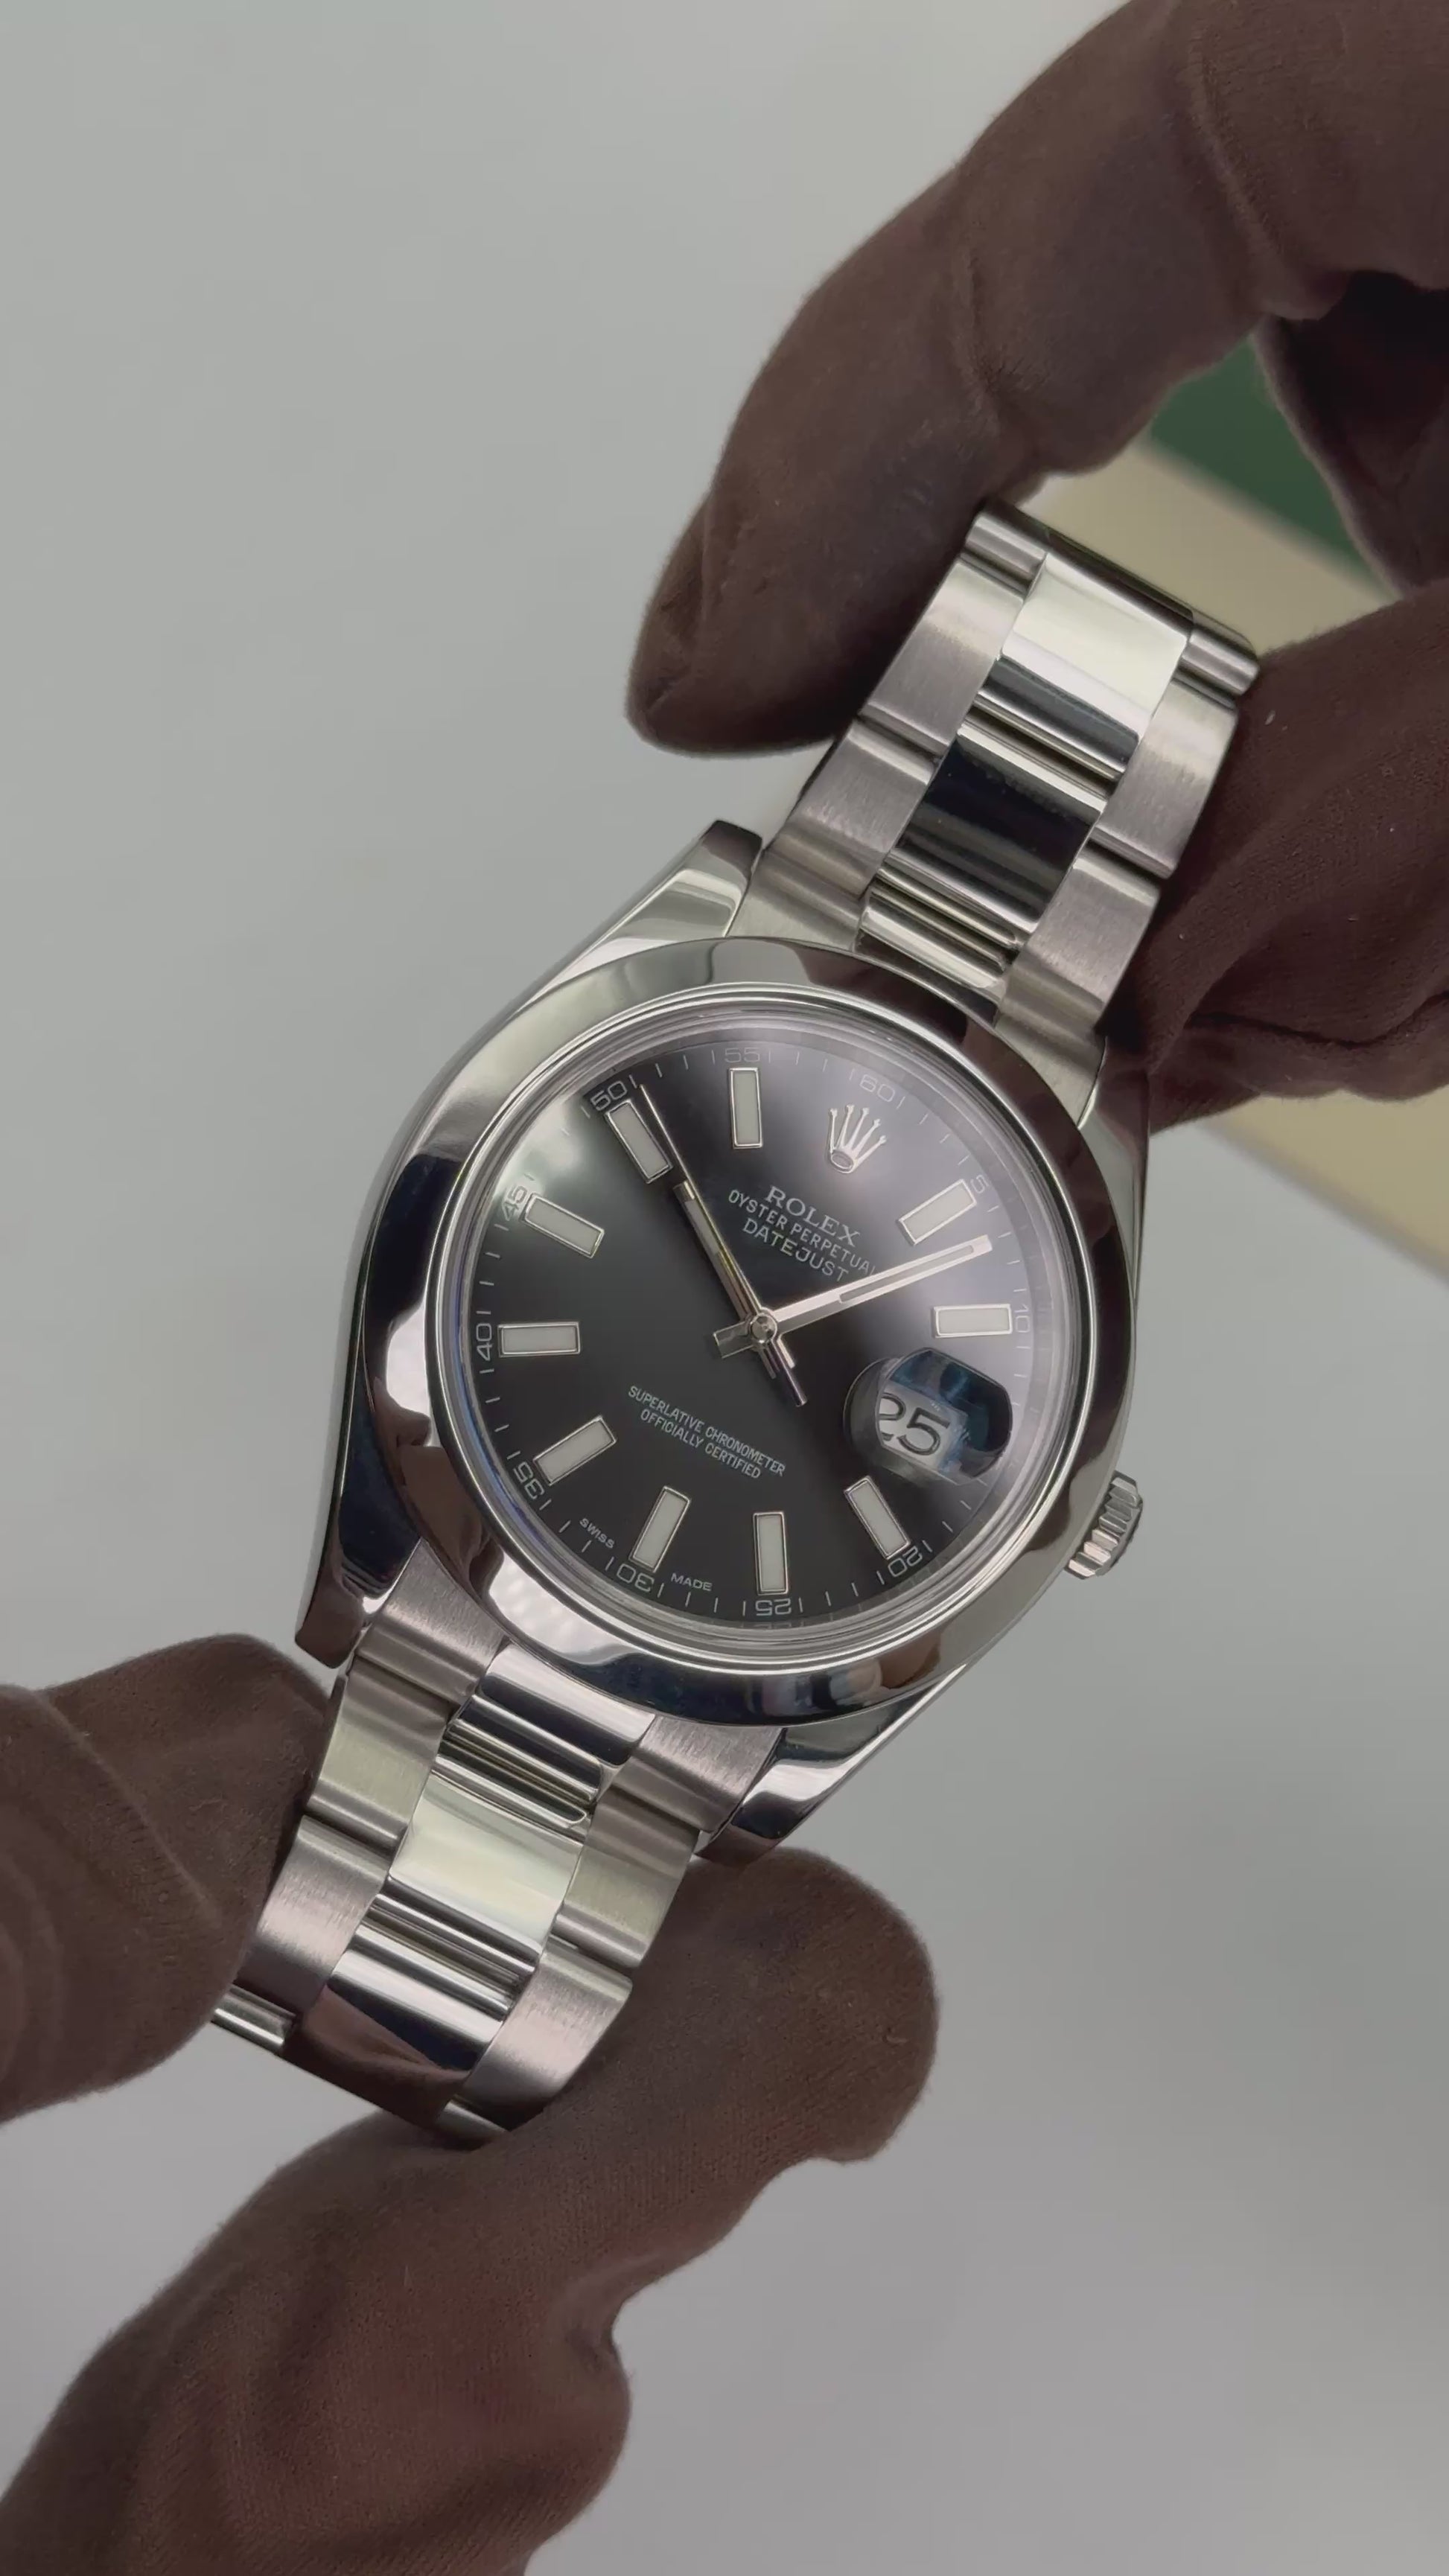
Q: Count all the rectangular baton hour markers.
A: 10